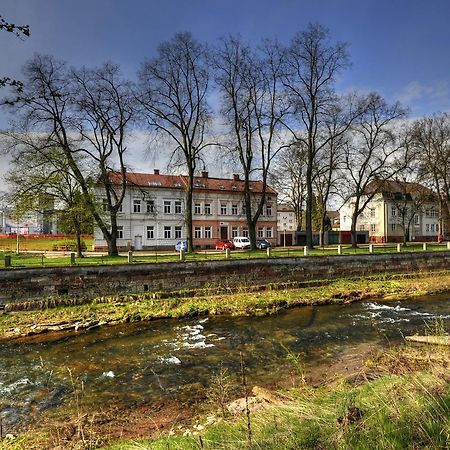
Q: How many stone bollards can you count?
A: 12